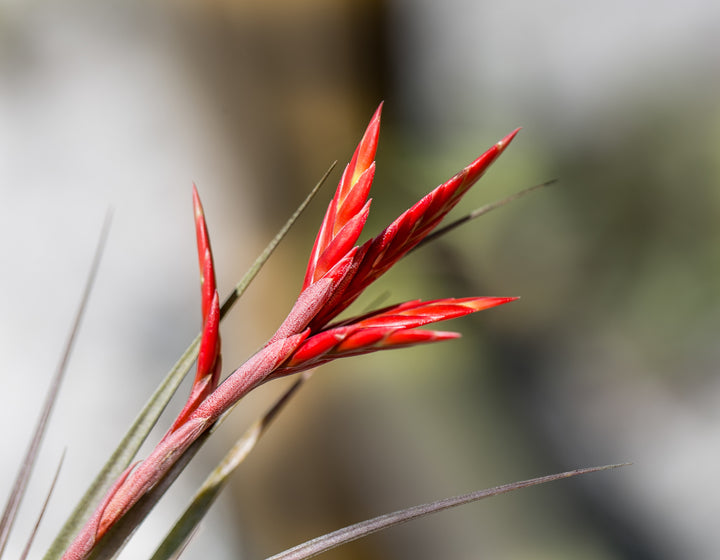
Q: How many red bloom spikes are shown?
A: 5